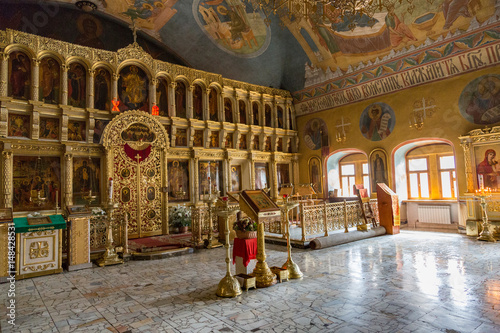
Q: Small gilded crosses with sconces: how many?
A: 2